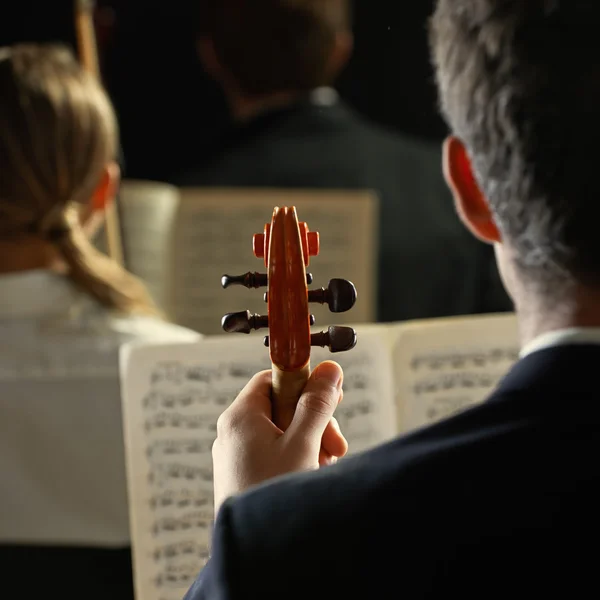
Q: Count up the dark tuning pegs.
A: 4